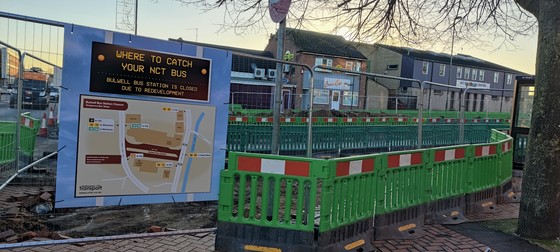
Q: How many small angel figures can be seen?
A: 0